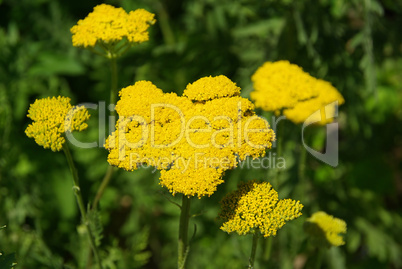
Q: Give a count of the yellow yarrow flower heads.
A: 6